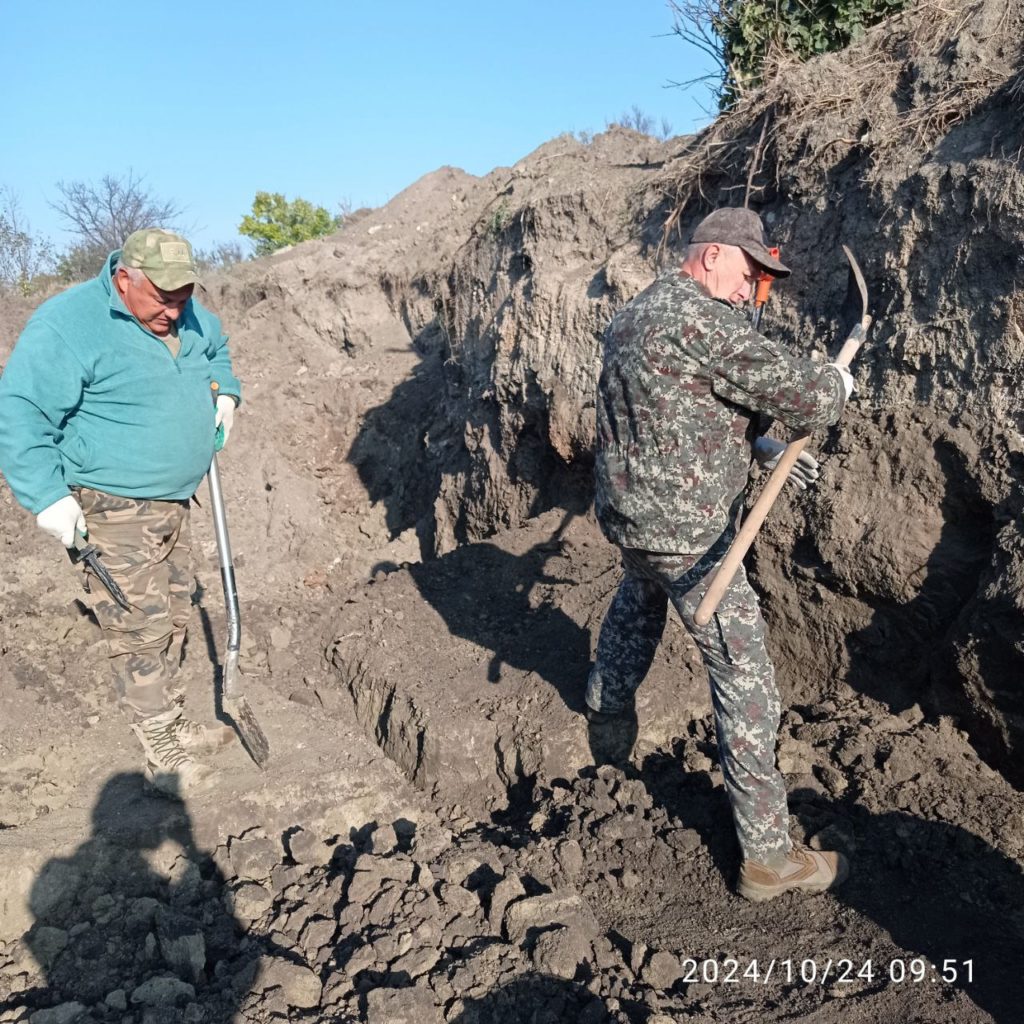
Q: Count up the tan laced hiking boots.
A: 3